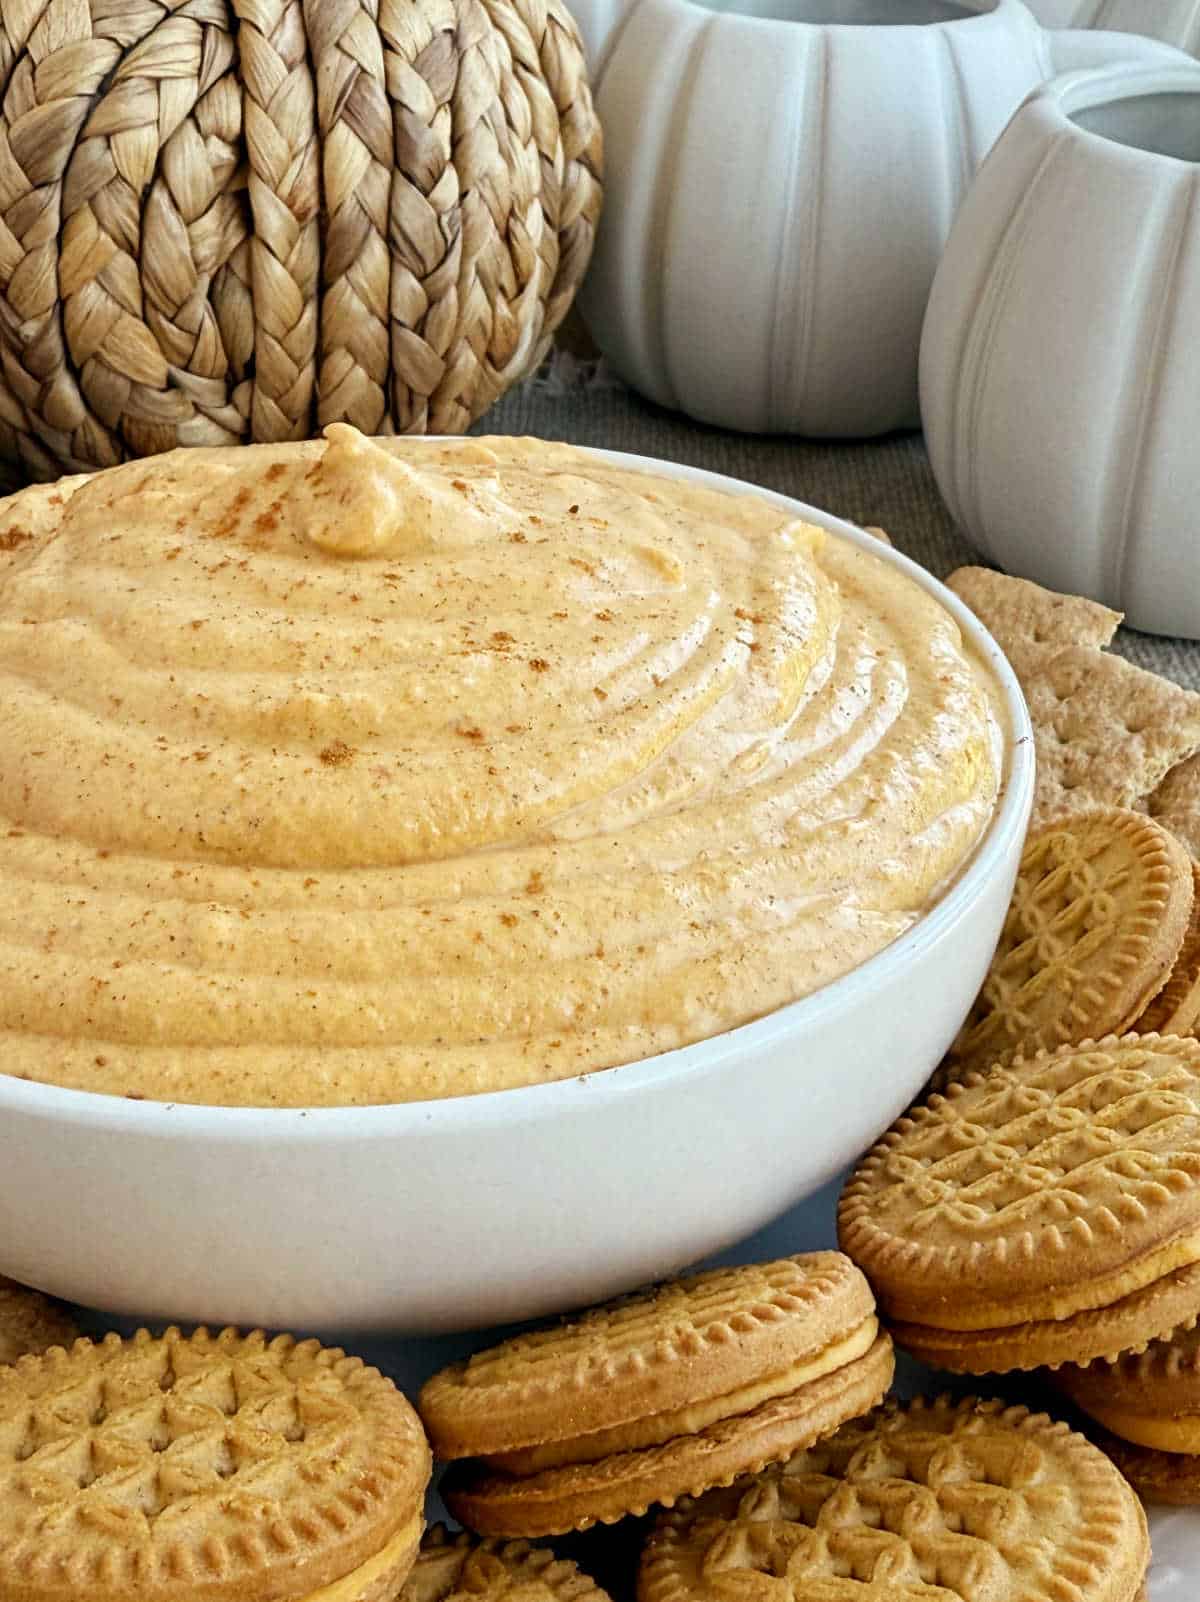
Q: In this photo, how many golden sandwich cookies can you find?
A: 8